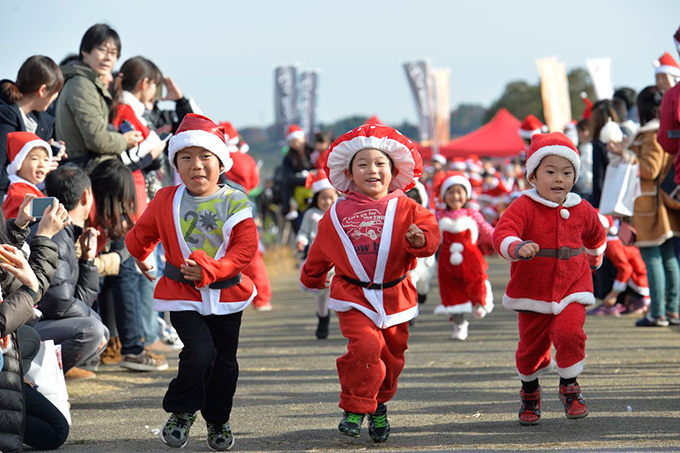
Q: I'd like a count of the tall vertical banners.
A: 6